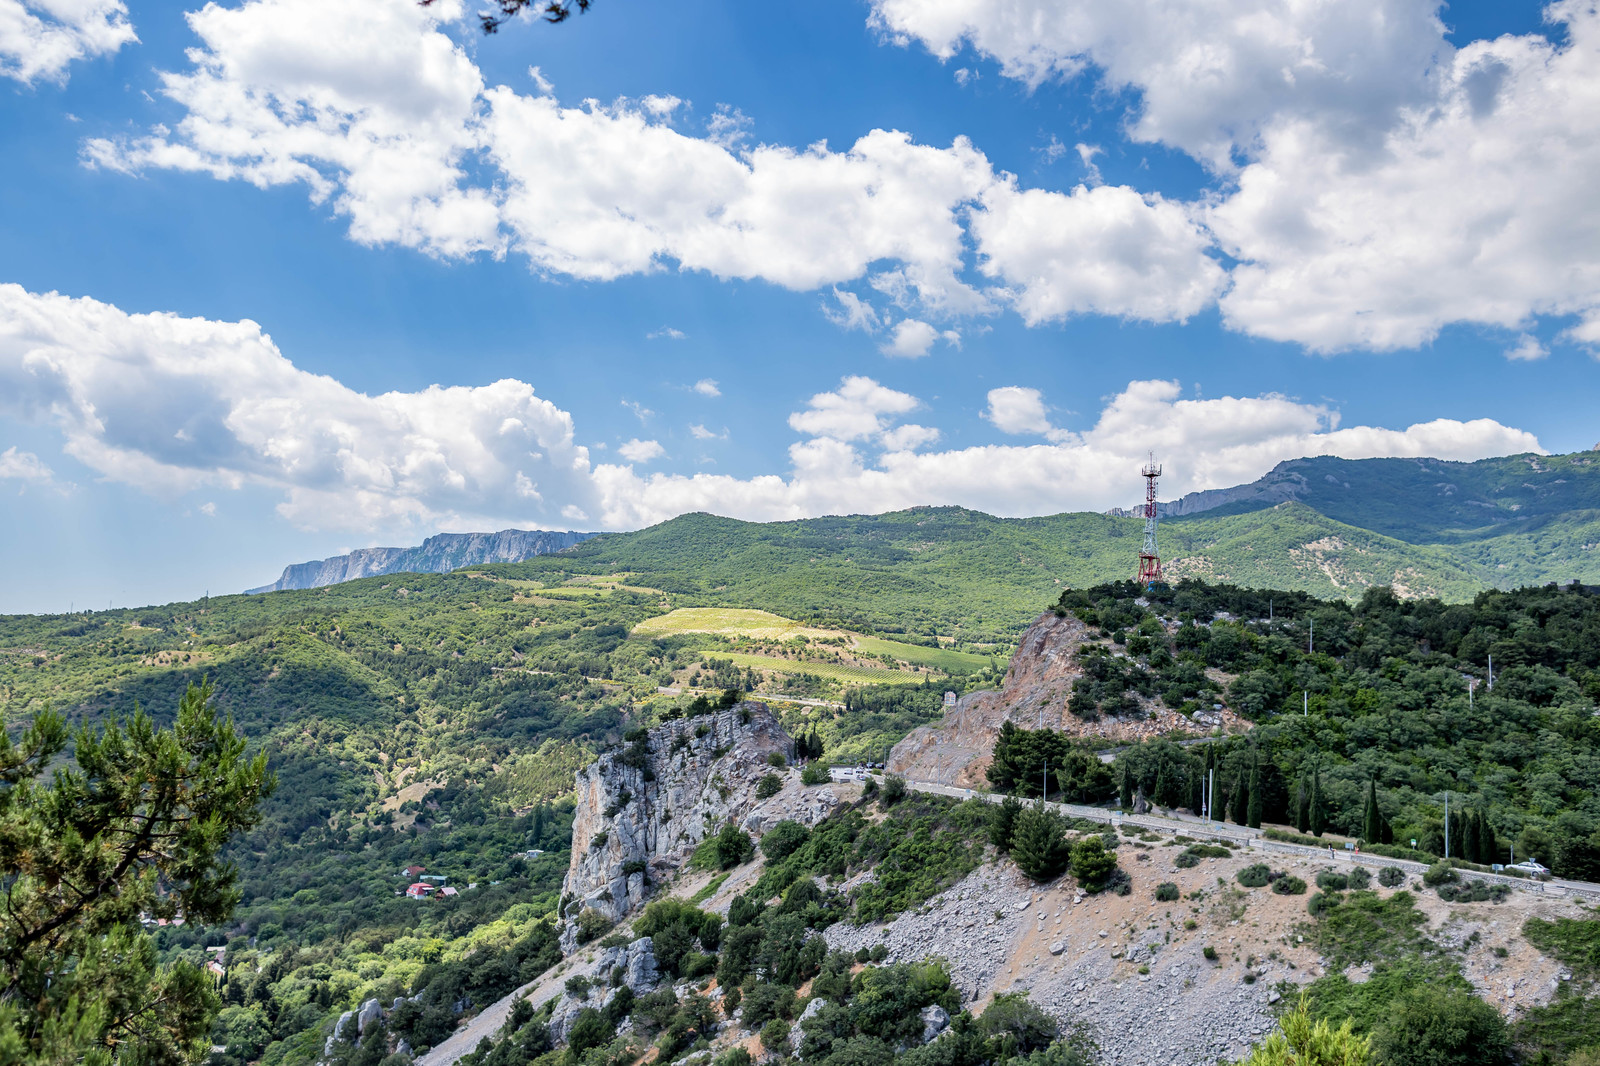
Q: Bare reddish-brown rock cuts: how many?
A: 1